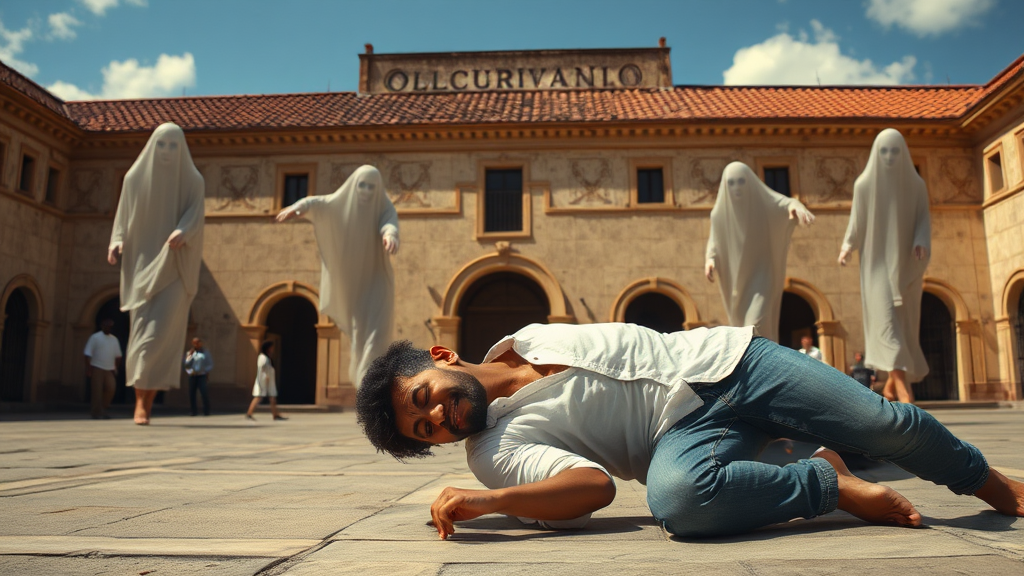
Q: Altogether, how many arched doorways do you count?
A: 8